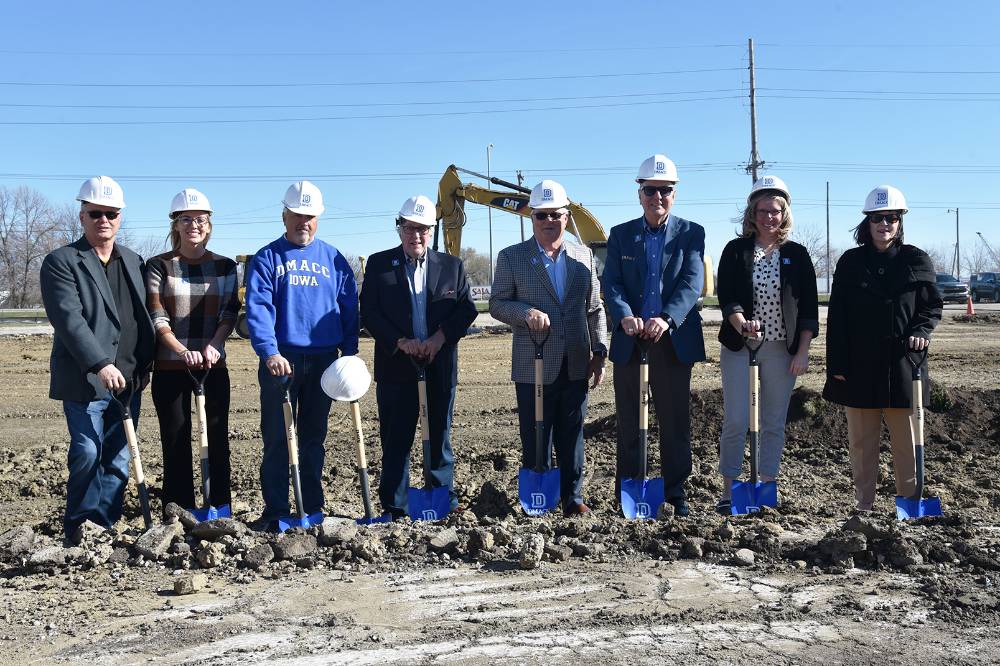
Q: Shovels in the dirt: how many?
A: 9